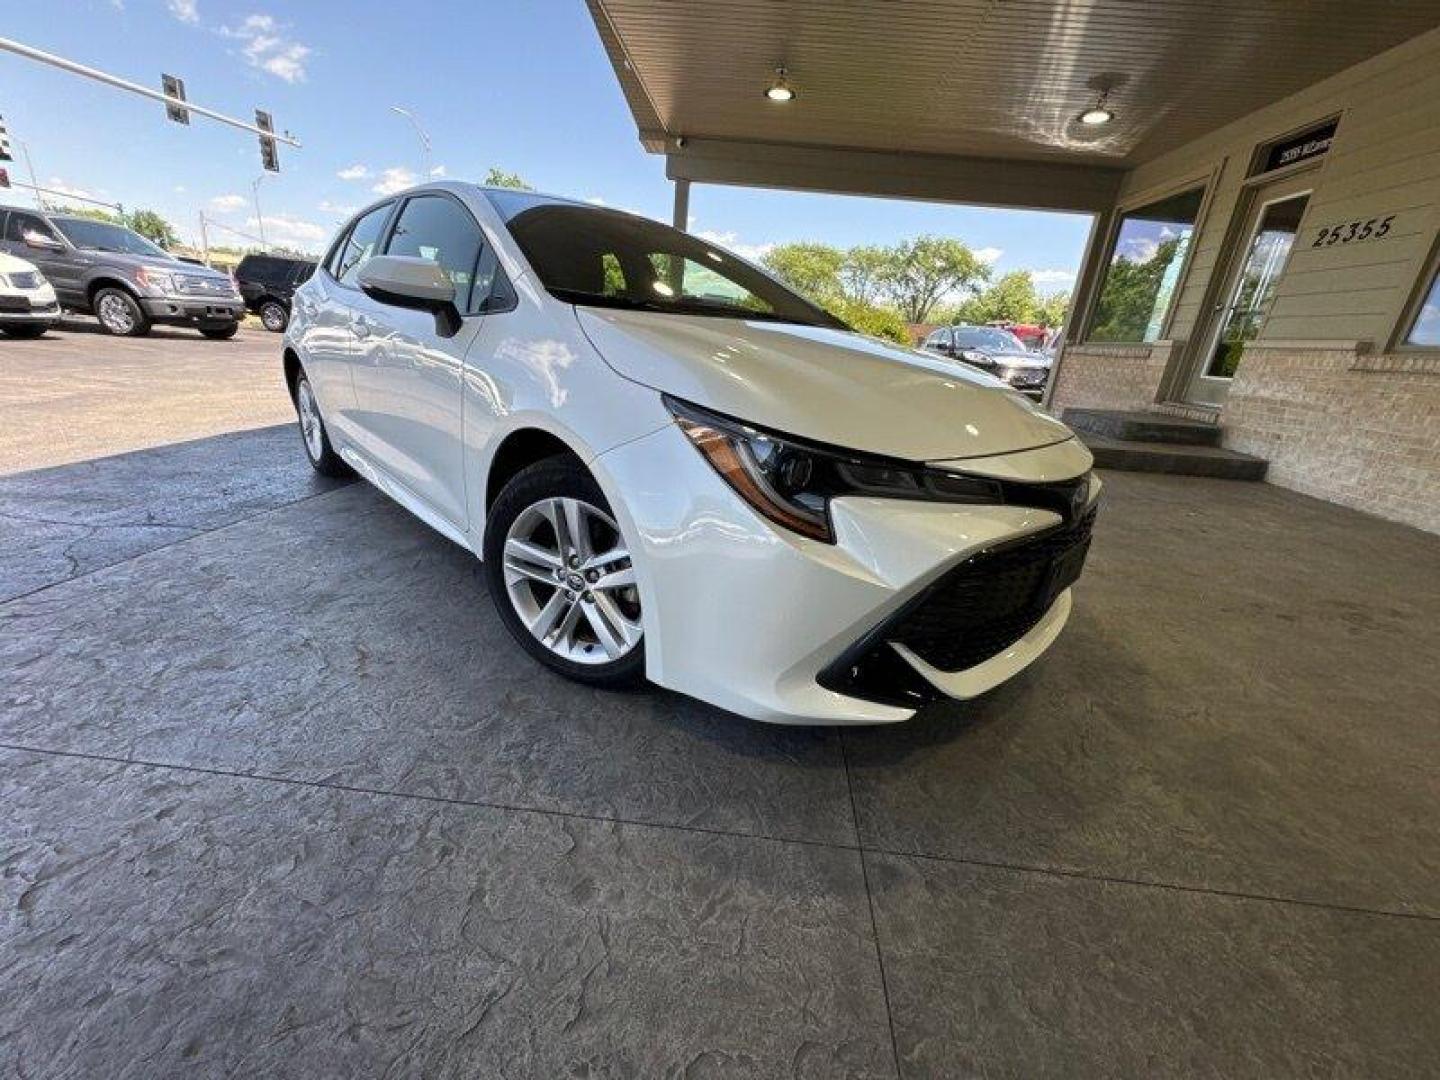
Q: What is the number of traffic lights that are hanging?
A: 2